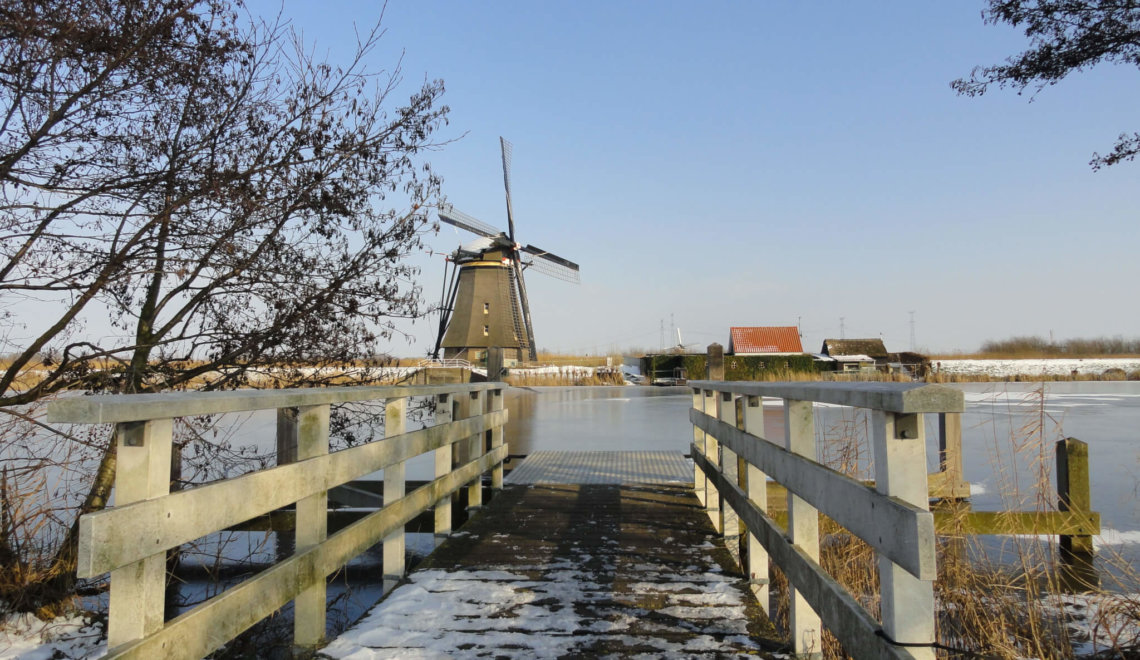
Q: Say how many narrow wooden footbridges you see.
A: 1